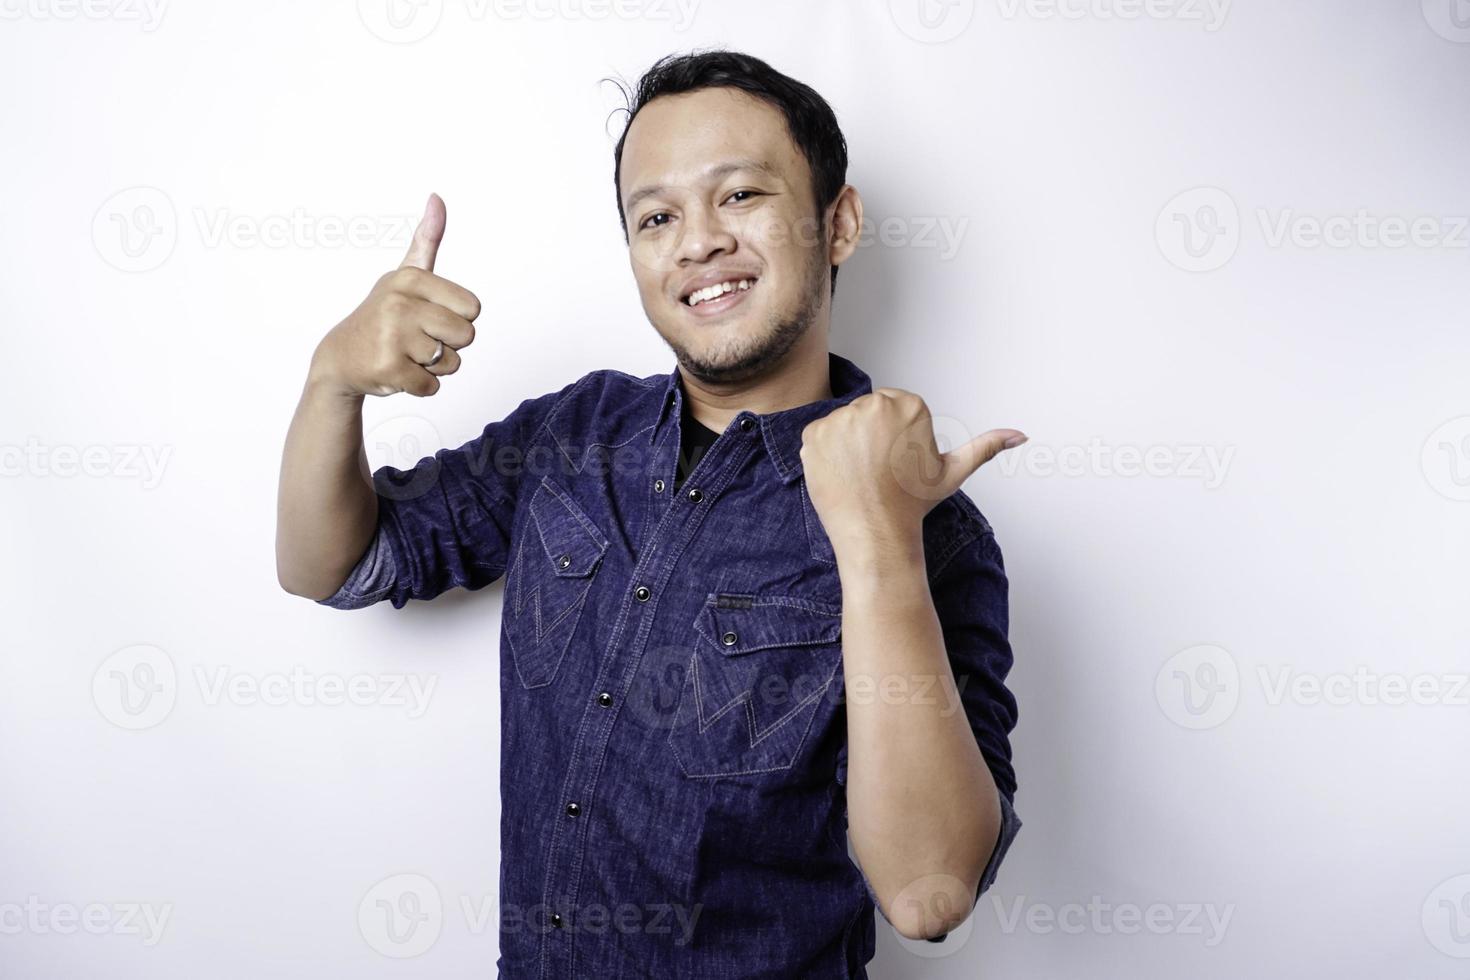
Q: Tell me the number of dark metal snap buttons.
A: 9